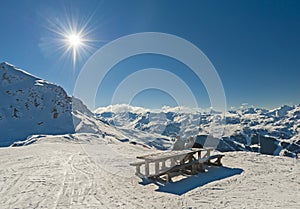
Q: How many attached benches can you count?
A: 2